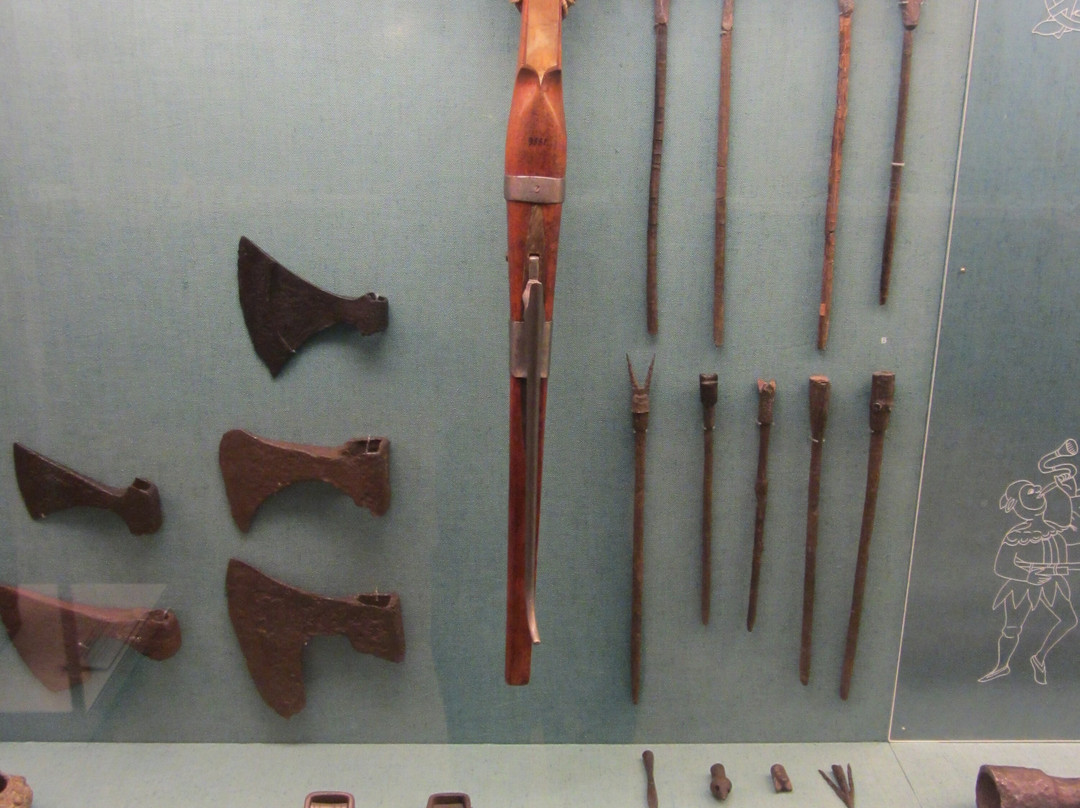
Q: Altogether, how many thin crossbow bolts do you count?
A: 9